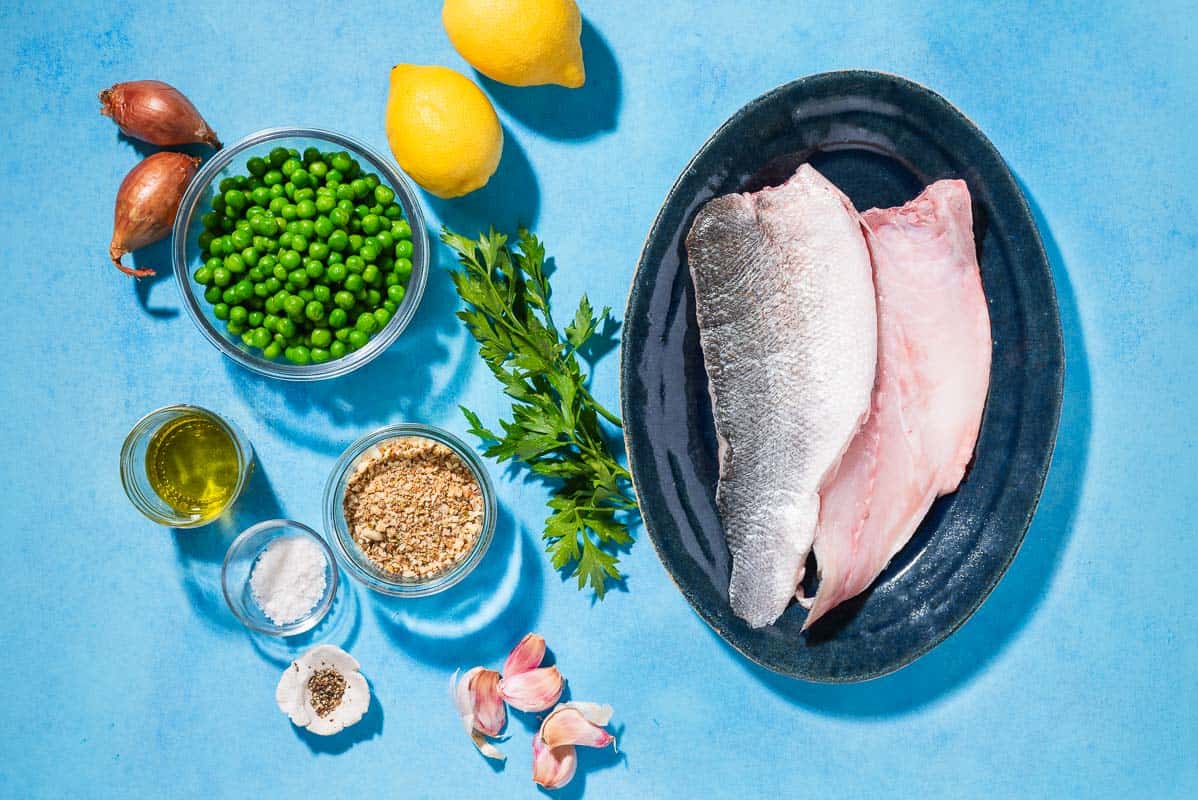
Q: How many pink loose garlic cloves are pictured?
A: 5